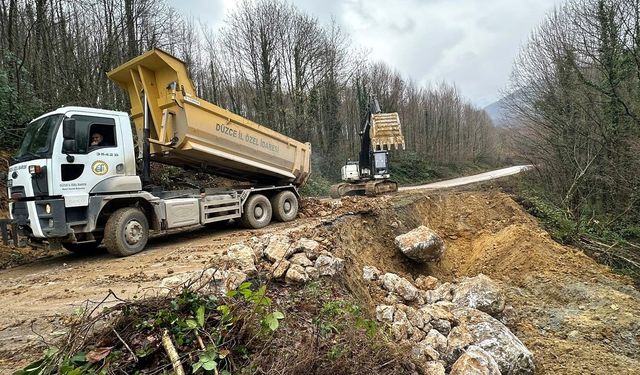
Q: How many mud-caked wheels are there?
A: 3